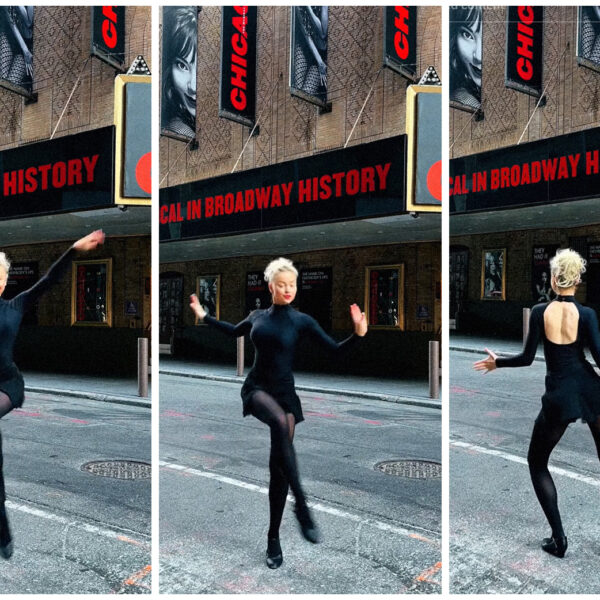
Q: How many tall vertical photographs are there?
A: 3